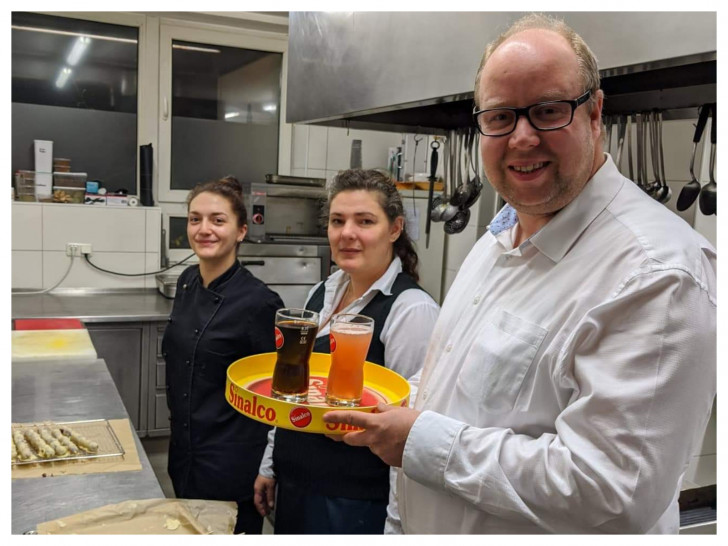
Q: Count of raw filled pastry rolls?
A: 6